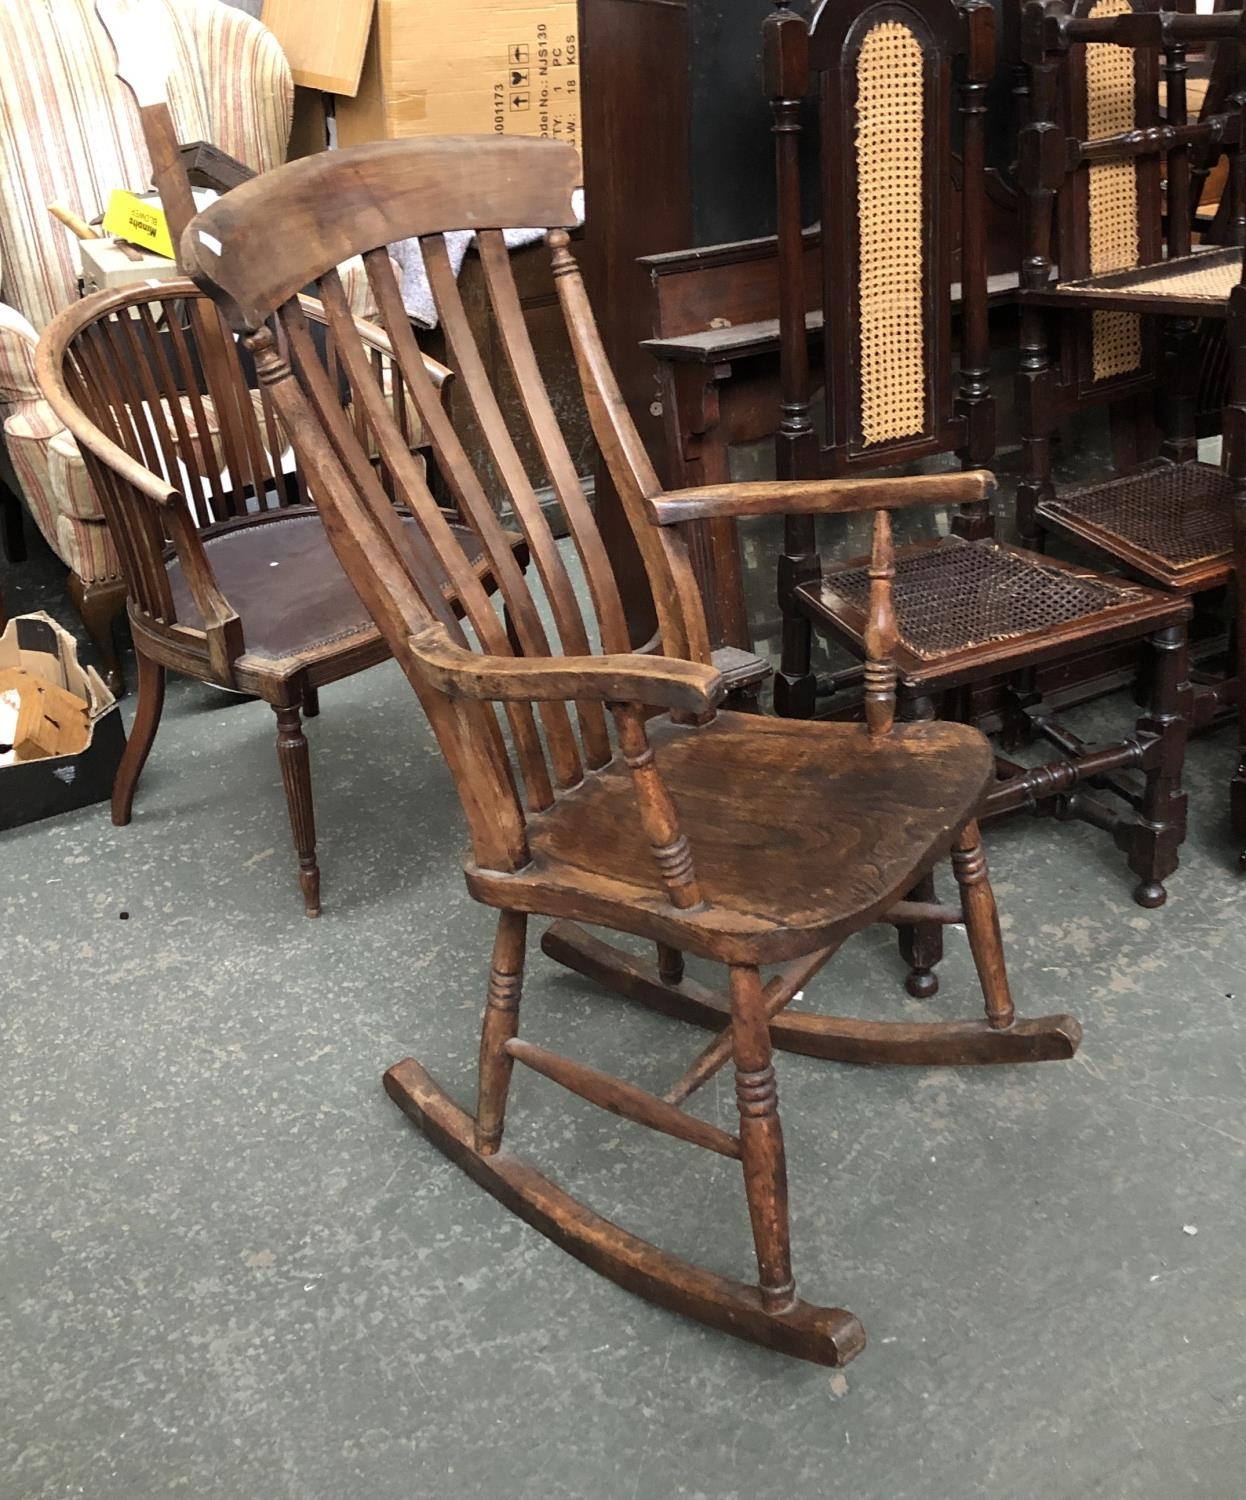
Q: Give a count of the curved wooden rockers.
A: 2